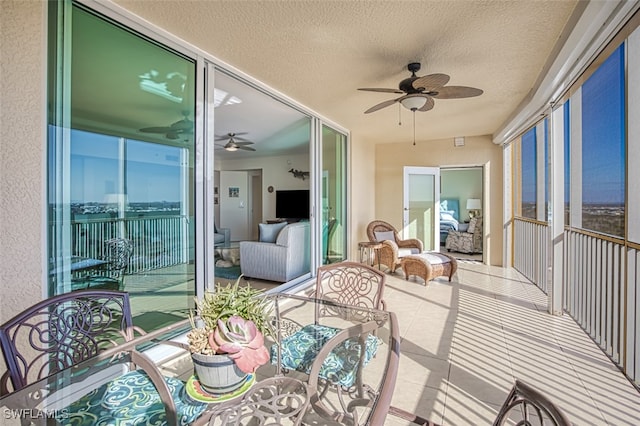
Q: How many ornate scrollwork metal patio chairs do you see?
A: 3